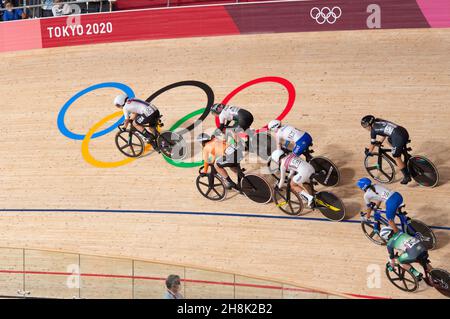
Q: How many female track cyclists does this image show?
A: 8